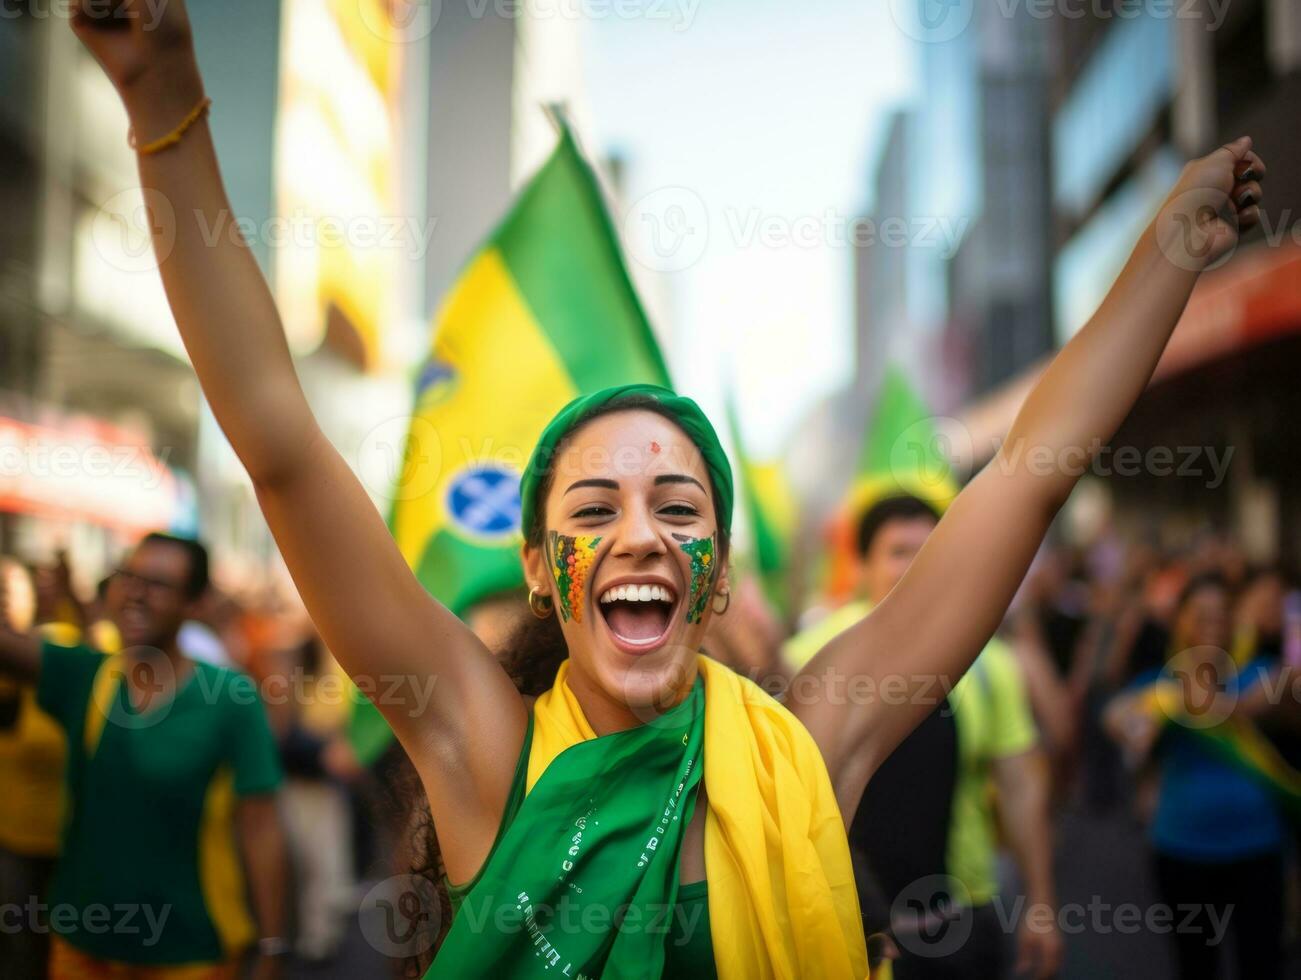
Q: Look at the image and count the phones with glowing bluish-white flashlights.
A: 0